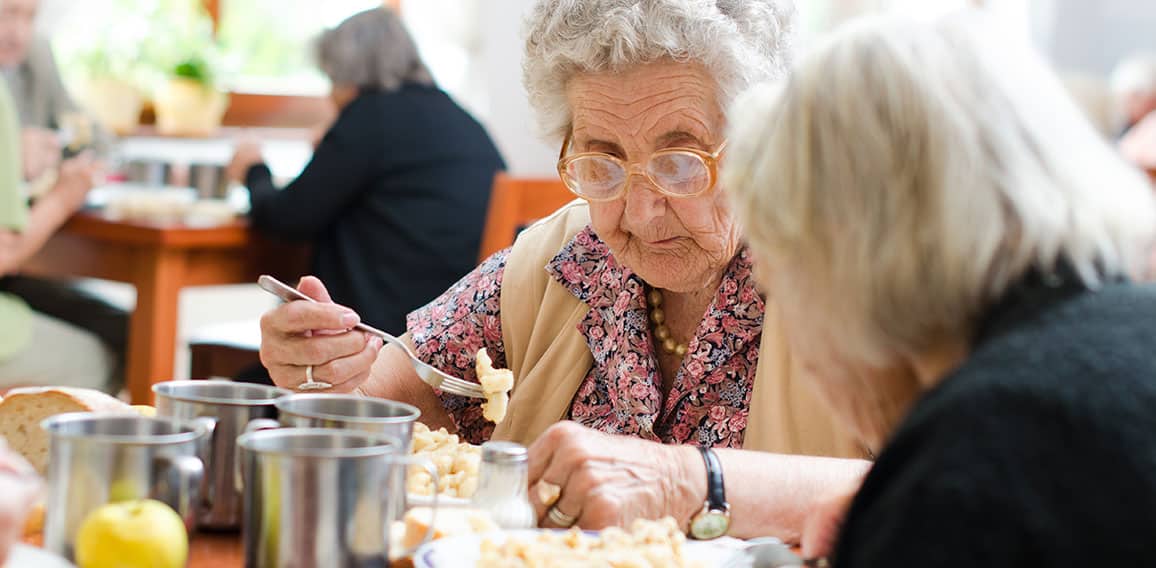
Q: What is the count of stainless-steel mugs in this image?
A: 4